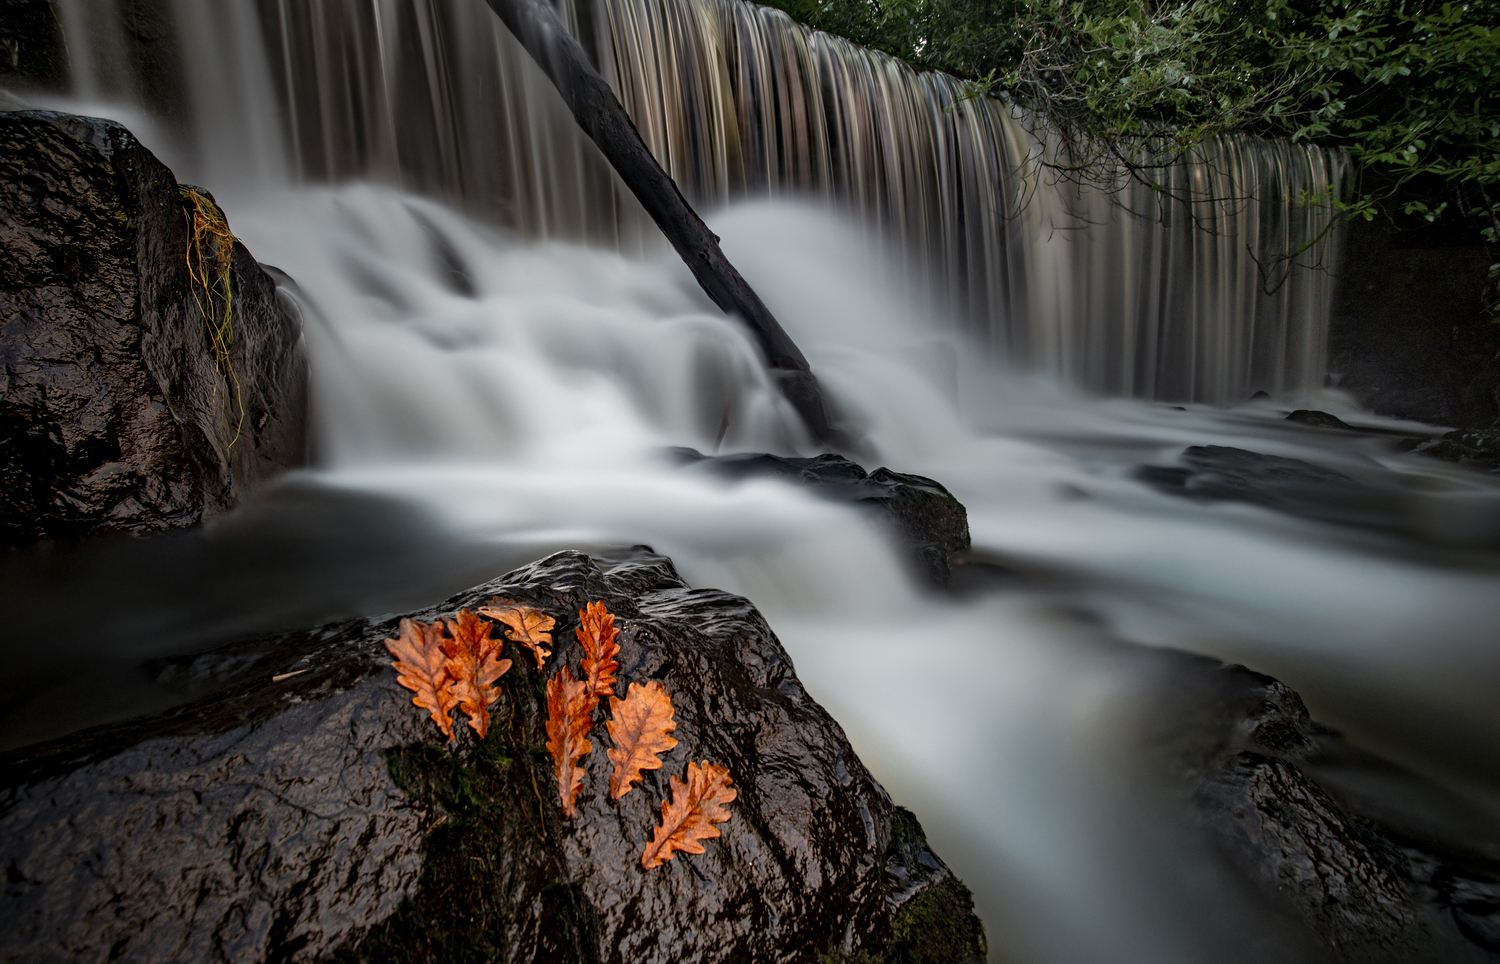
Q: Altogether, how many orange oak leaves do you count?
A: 7